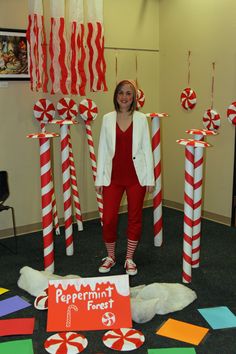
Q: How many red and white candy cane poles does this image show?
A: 8